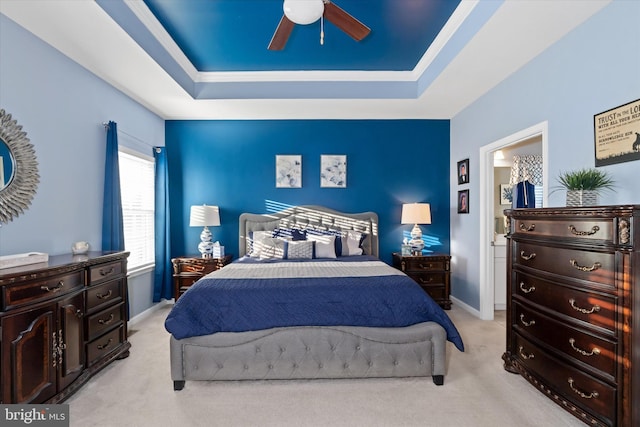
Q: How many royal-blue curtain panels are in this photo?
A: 2